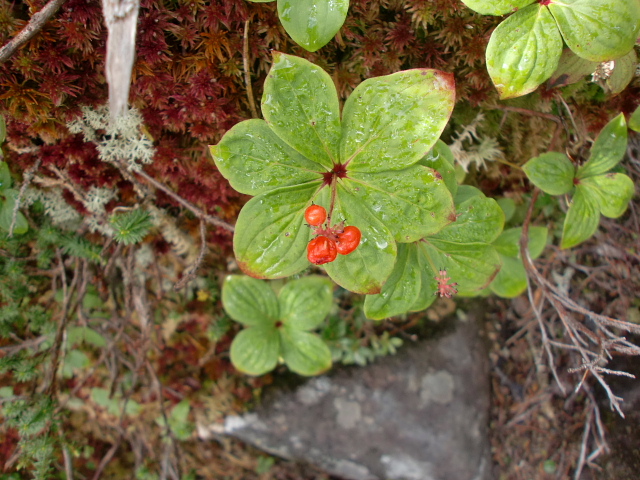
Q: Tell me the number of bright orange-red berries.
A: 3